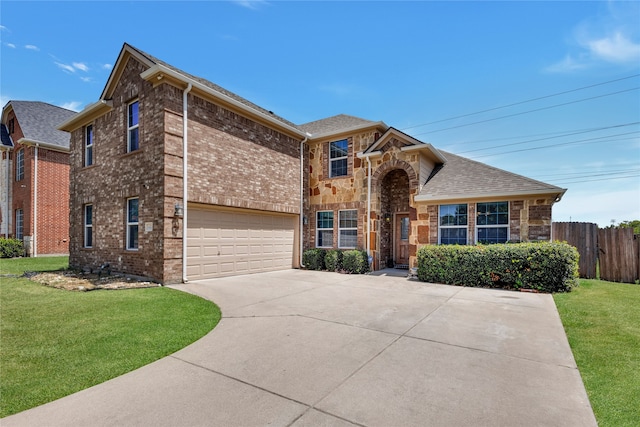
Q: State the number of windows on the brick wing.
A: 4